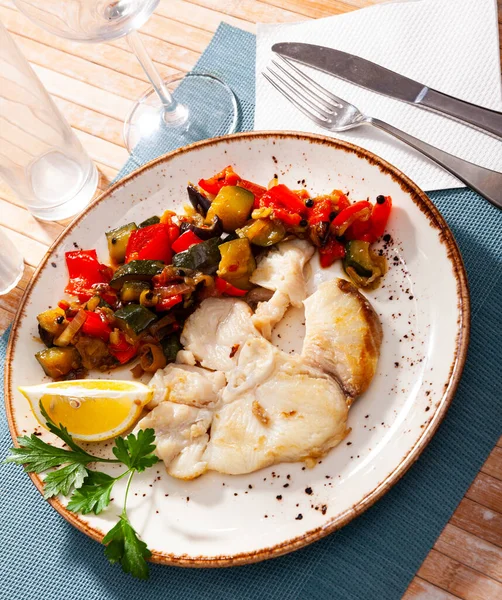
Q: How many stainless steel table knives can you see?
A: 1